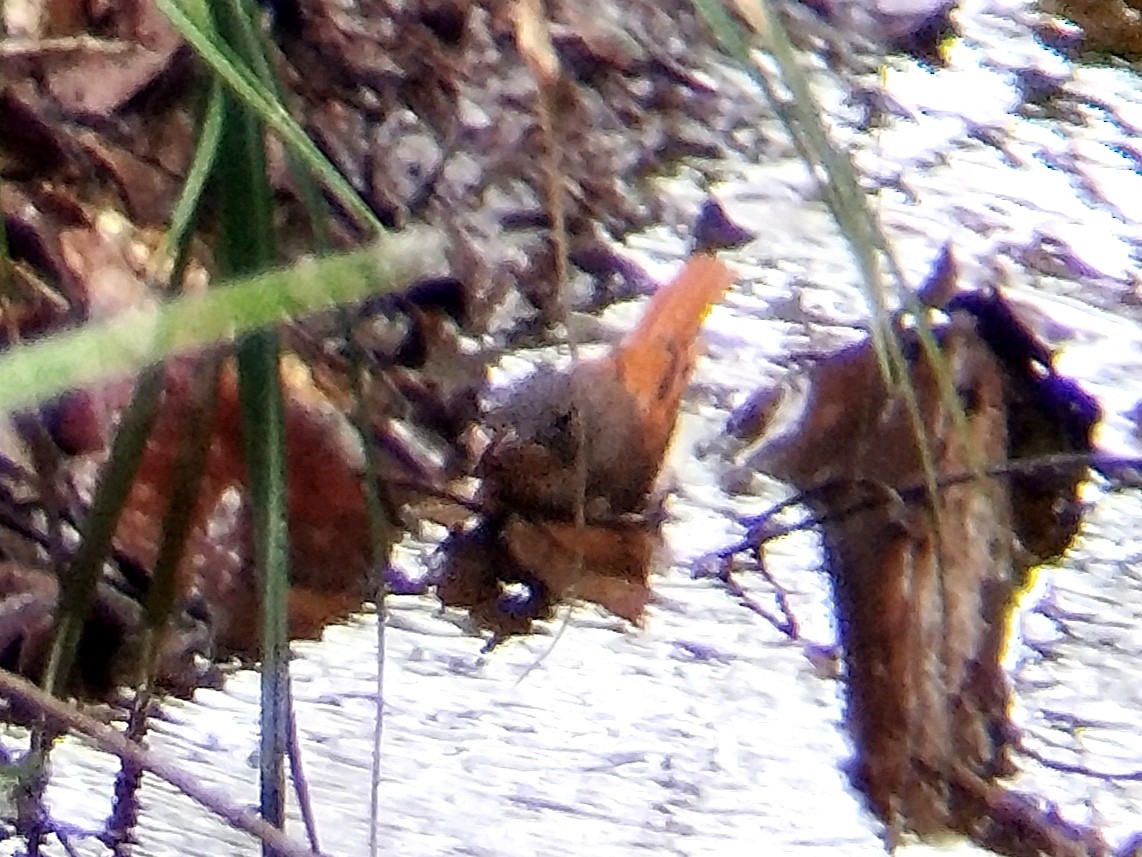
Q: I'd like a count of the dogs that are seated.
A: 0